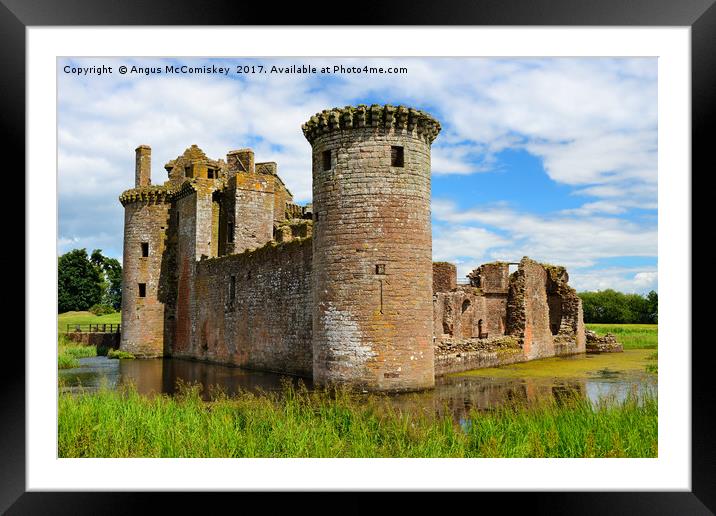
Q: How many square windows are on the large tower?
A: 3